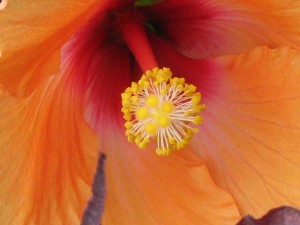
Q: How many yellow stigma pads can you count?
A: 5